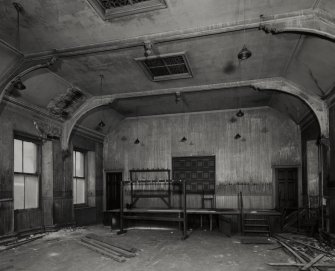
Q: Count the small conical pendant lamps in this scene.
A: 7